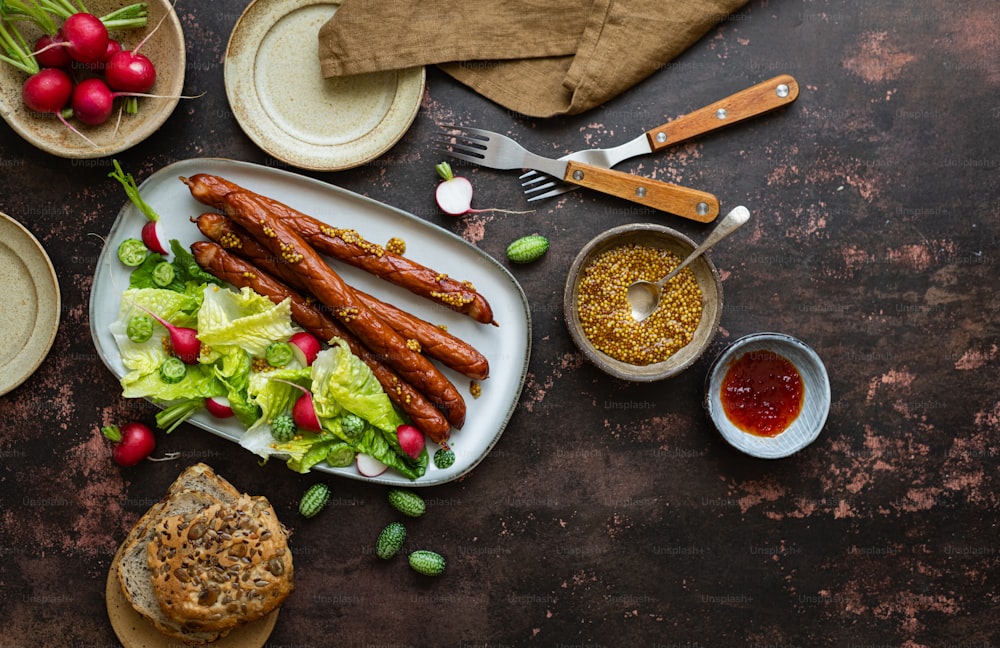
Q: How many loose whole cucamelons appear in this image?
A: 5